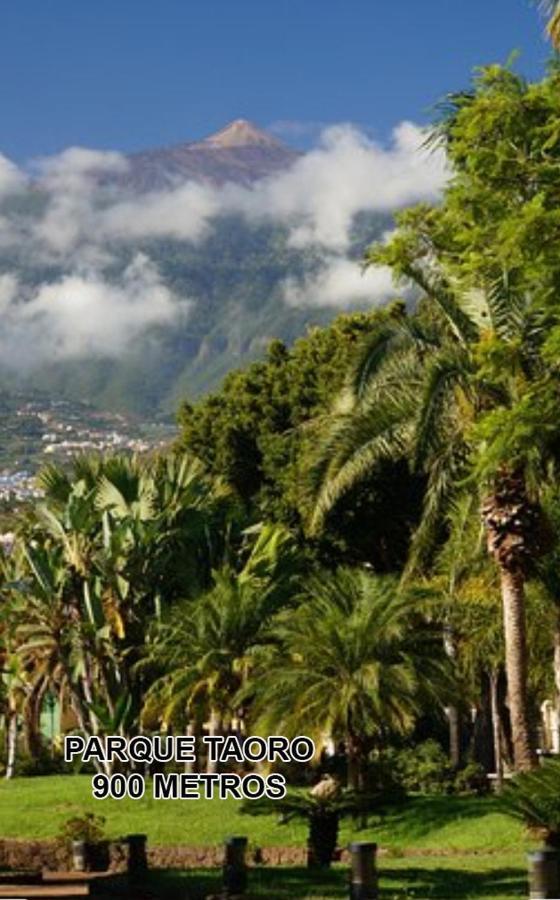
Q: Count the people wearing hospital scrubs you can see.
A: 0